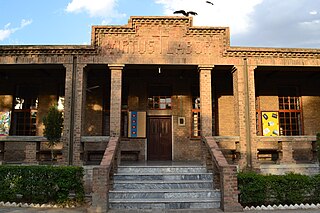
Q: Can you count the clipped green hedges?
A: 2